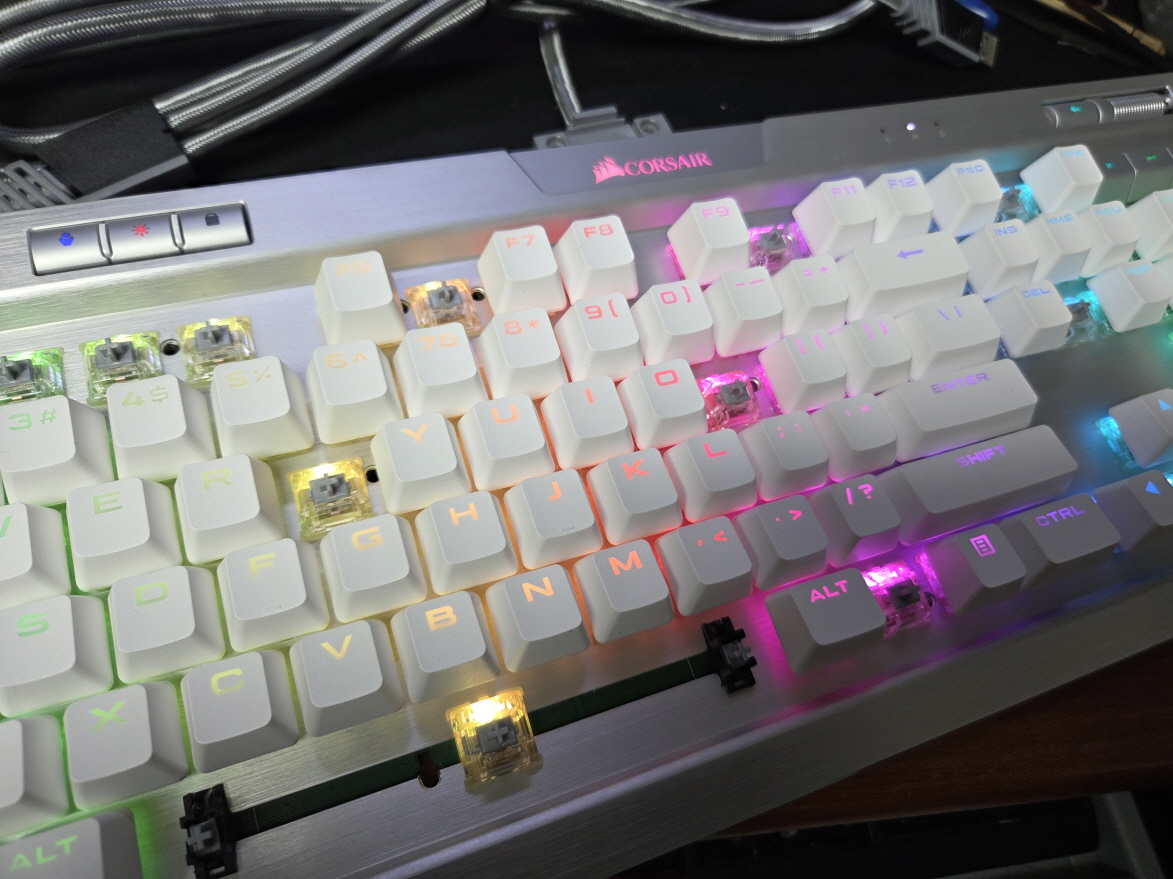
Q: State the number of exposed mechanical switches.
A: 11